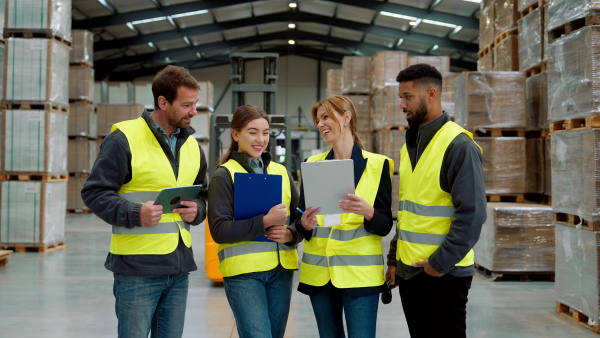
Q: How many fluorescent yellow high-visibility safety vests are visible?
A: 4